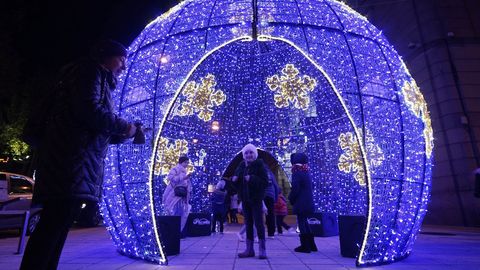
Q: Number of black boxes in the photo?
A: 4